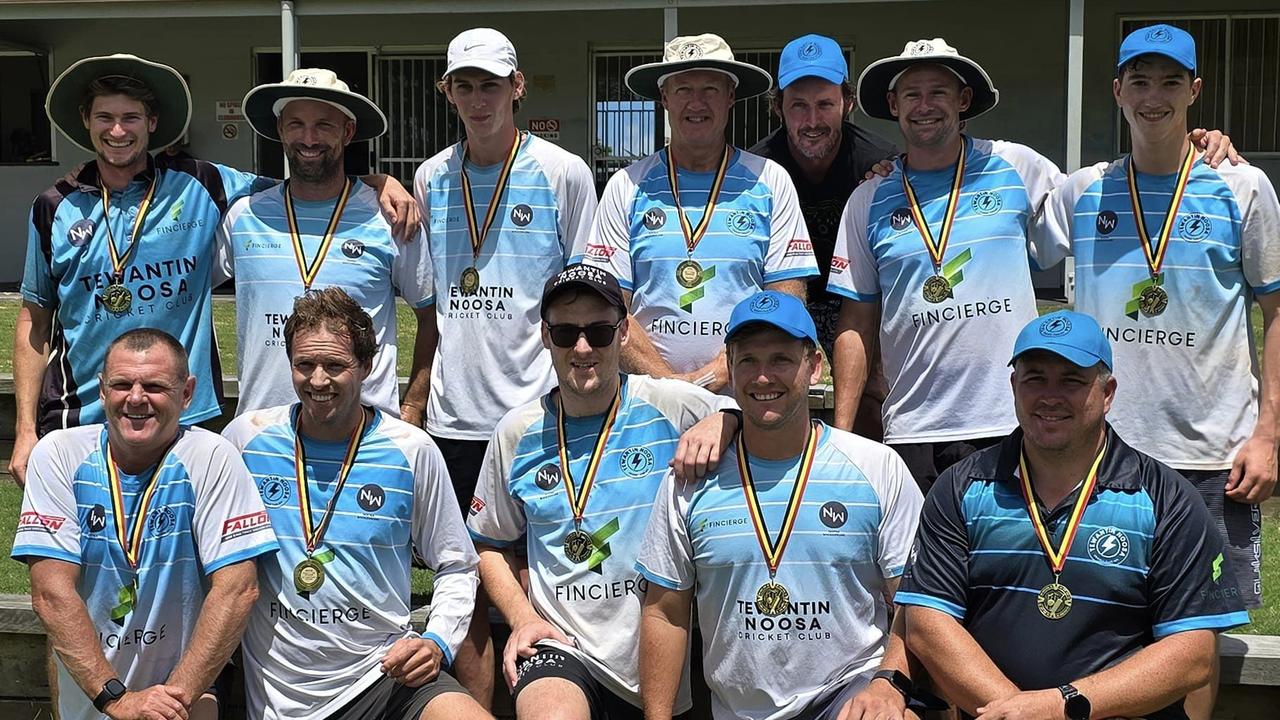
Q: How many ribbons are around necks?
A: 11